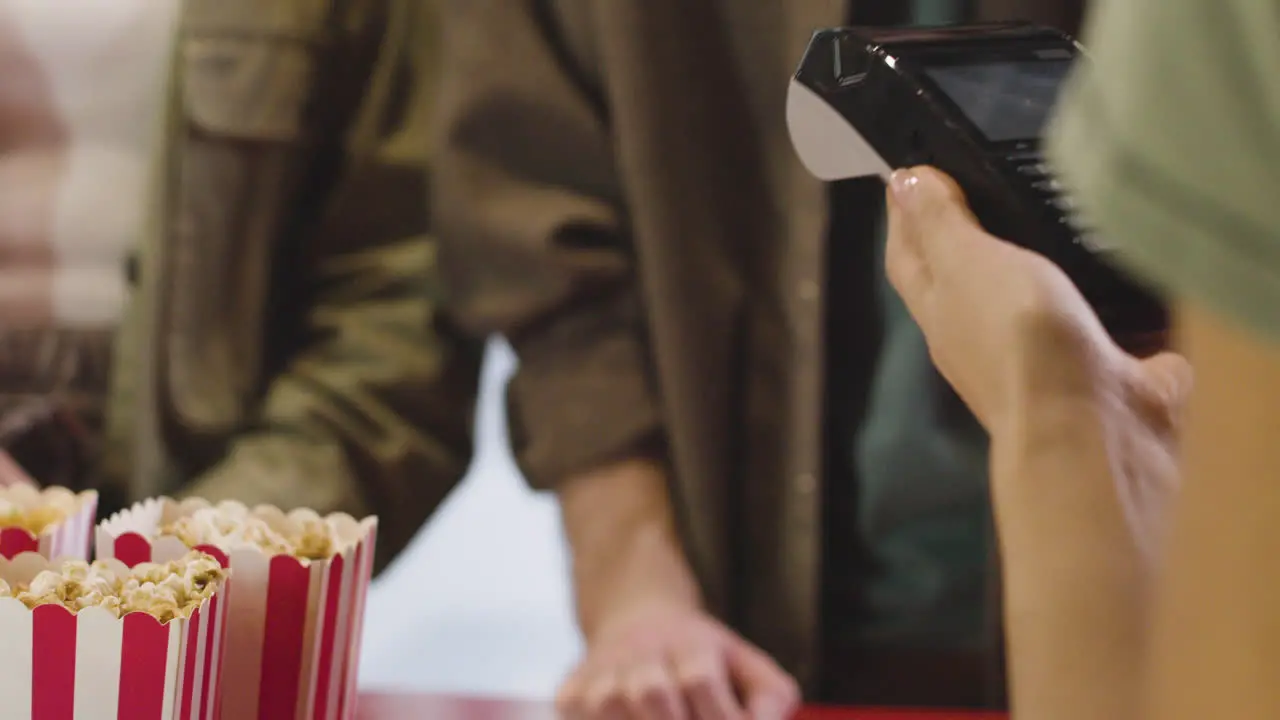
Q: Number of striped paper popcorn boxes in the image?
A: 3